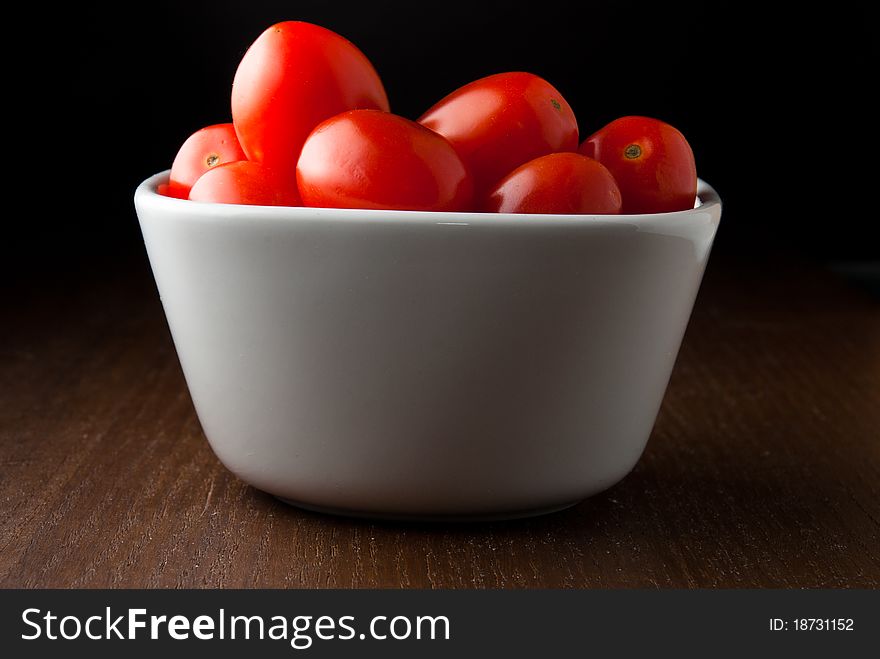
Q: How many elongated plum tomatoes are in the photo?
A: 7